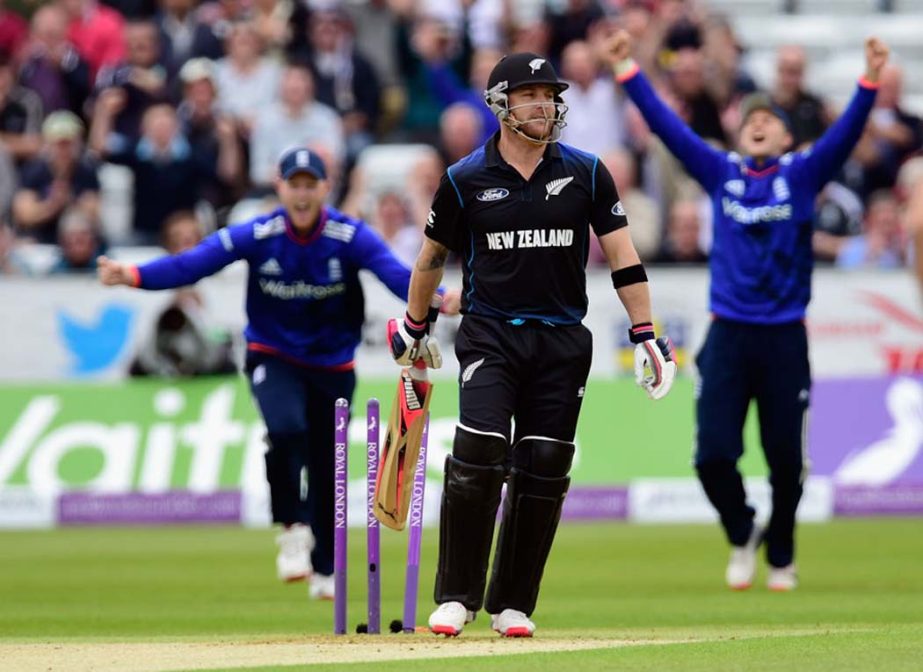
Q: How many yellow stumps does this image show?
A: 0